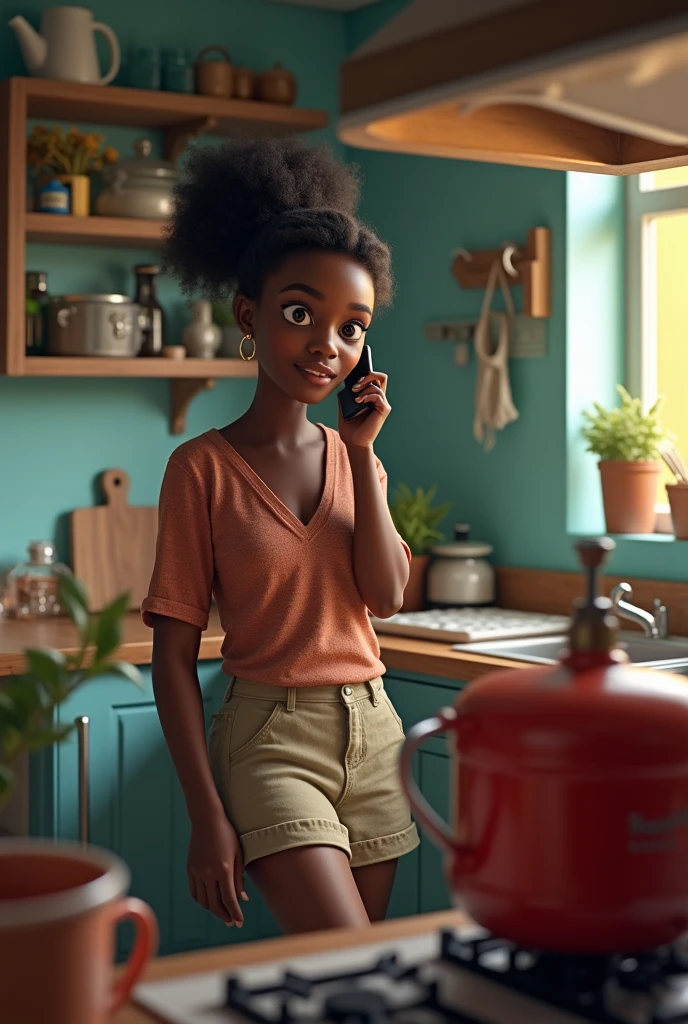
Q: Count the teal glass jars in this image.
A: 2